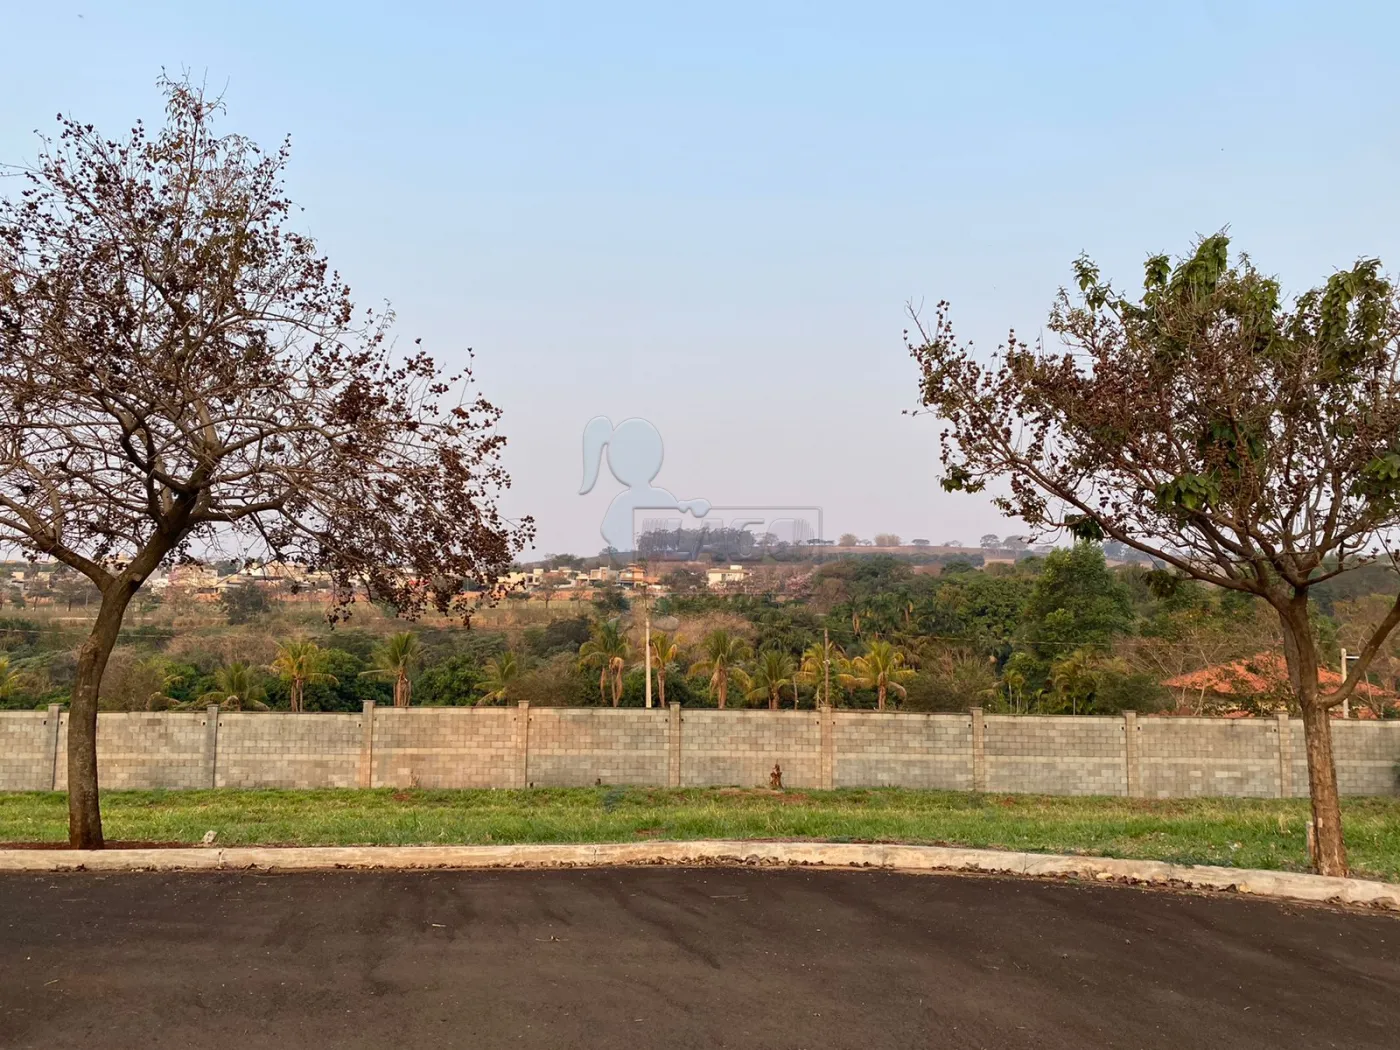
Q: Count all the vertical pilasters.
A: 9